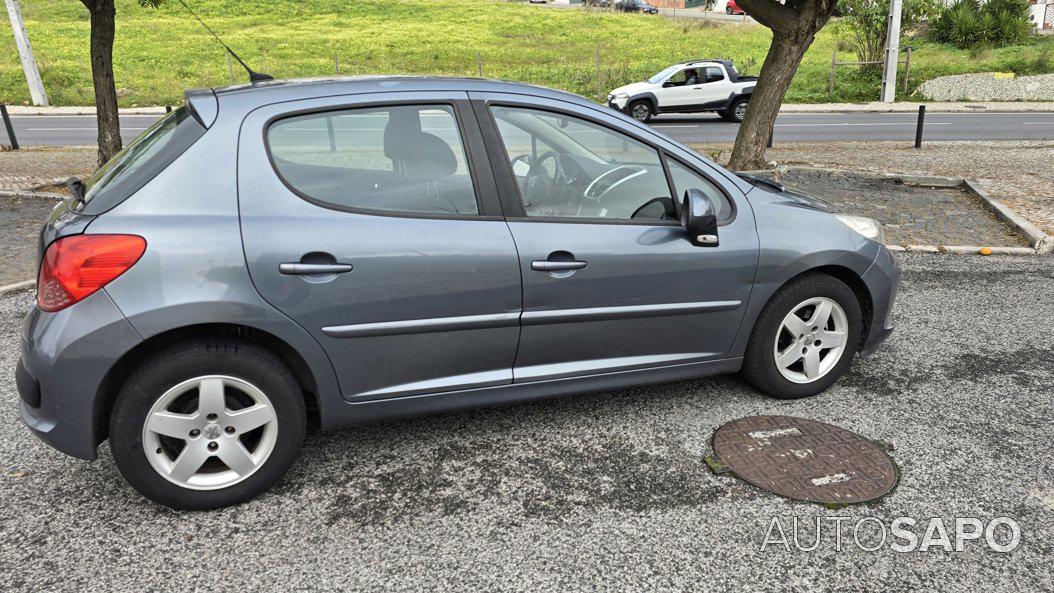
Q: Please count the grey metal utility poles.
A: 2